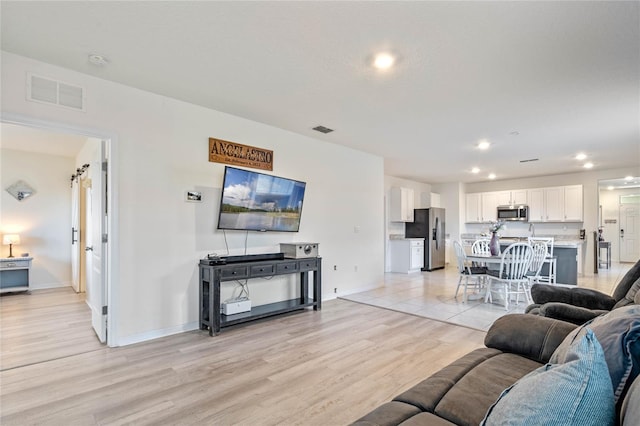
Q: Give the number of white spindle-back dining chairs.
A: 4